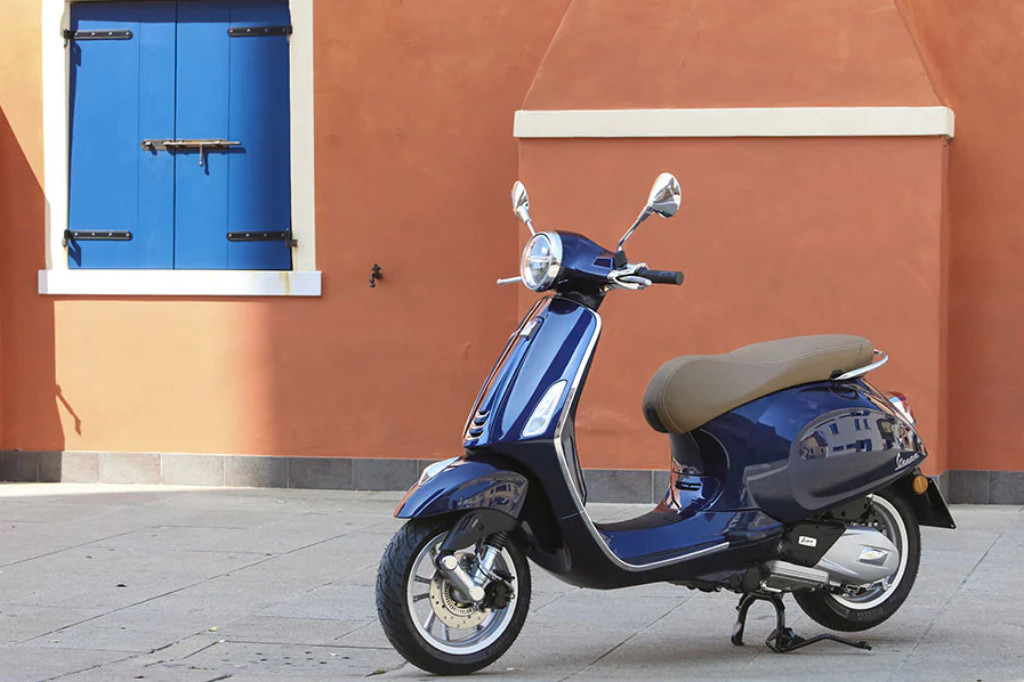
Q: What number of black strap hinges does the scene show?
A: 4